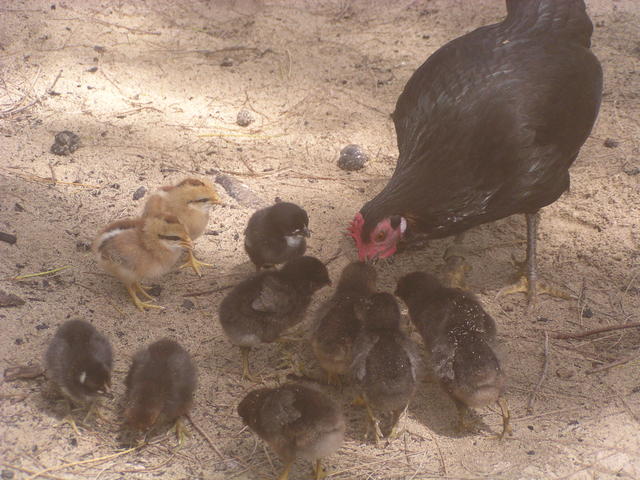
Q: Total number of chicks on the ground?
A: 11